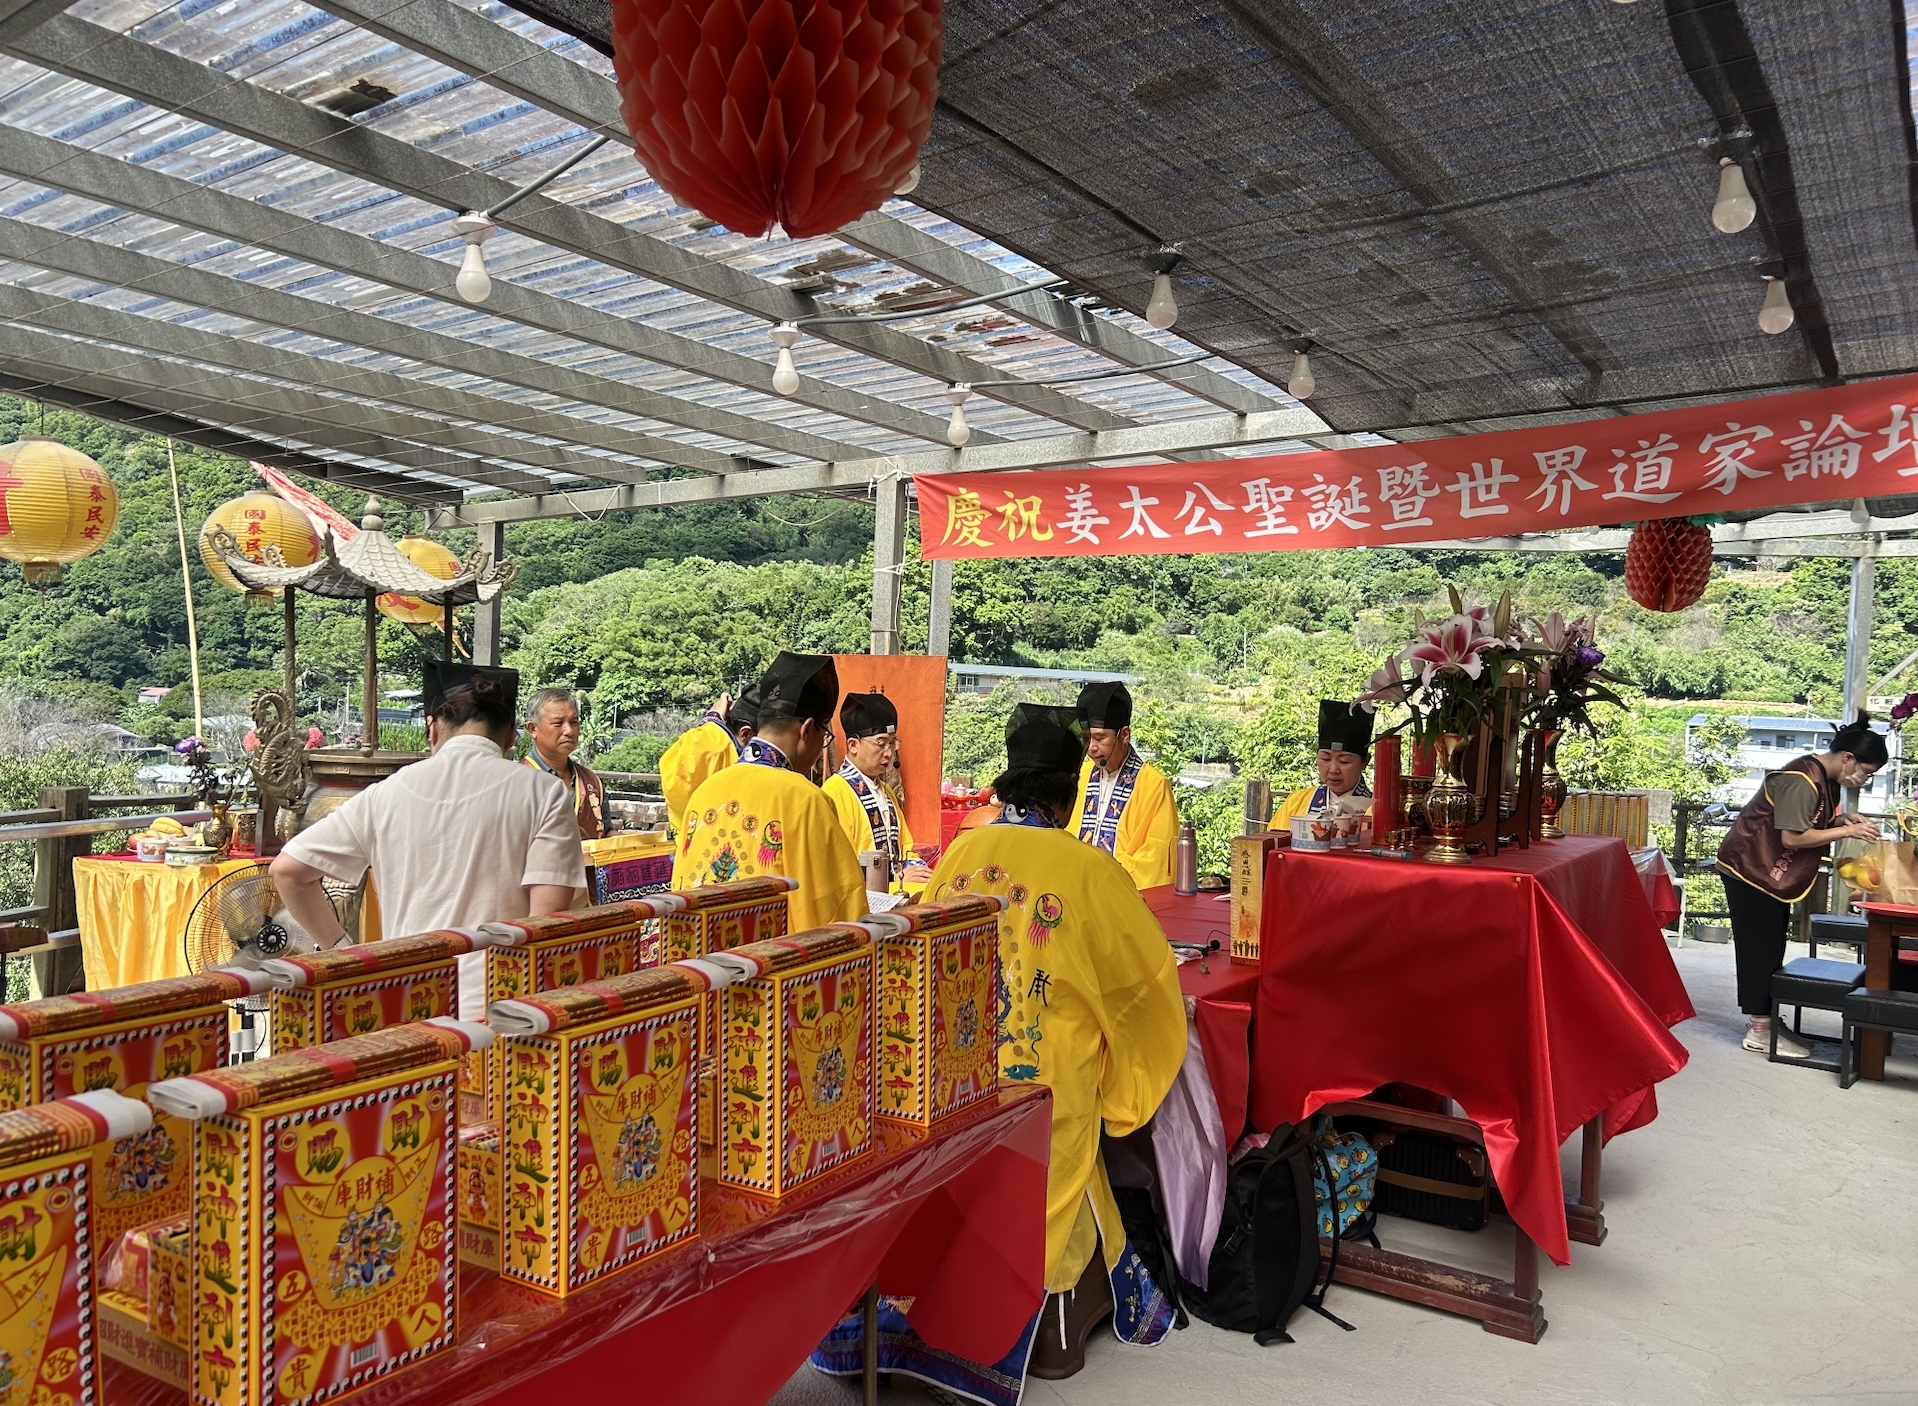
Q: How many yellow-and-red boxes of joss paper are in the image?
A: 9